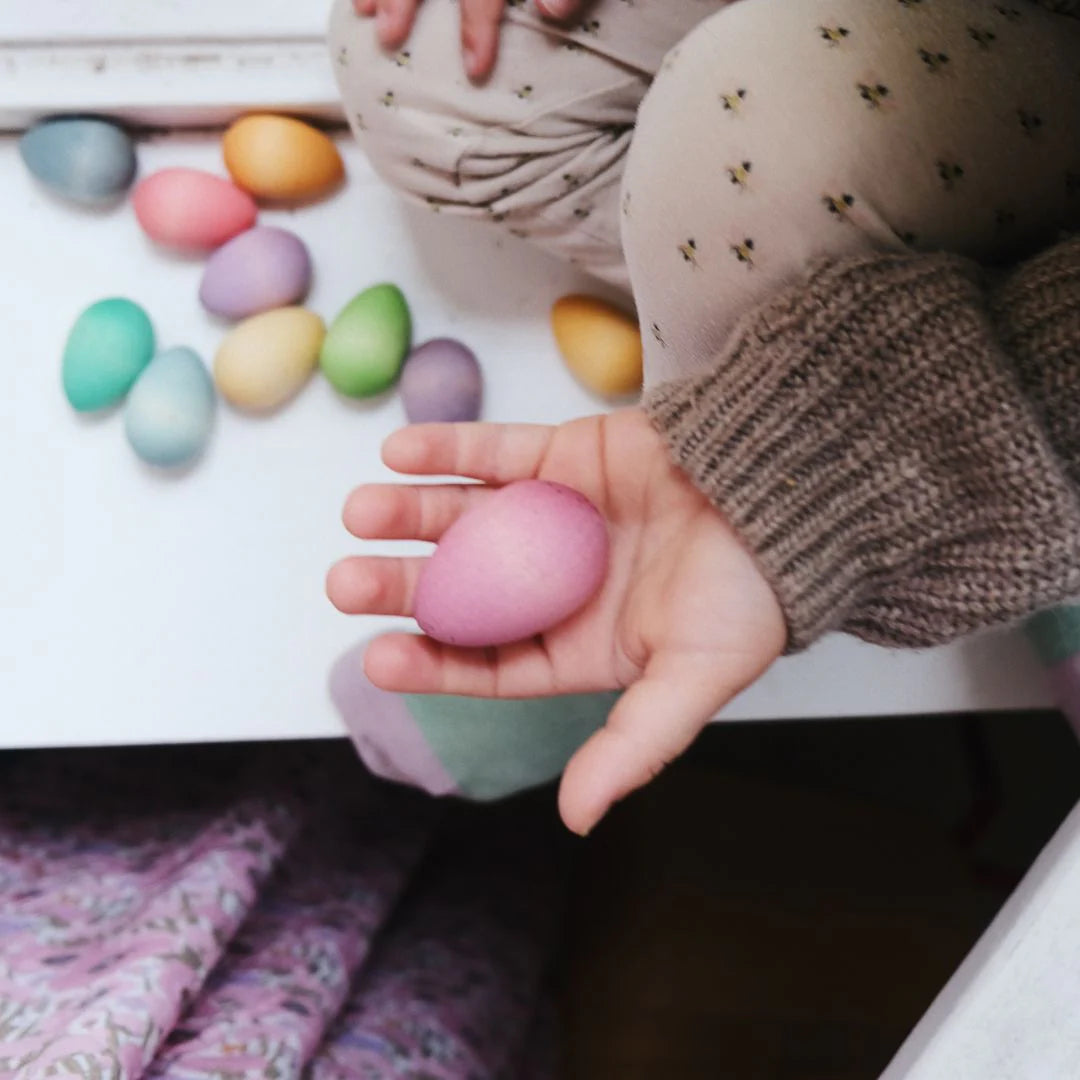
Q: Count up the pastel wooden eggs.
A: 11